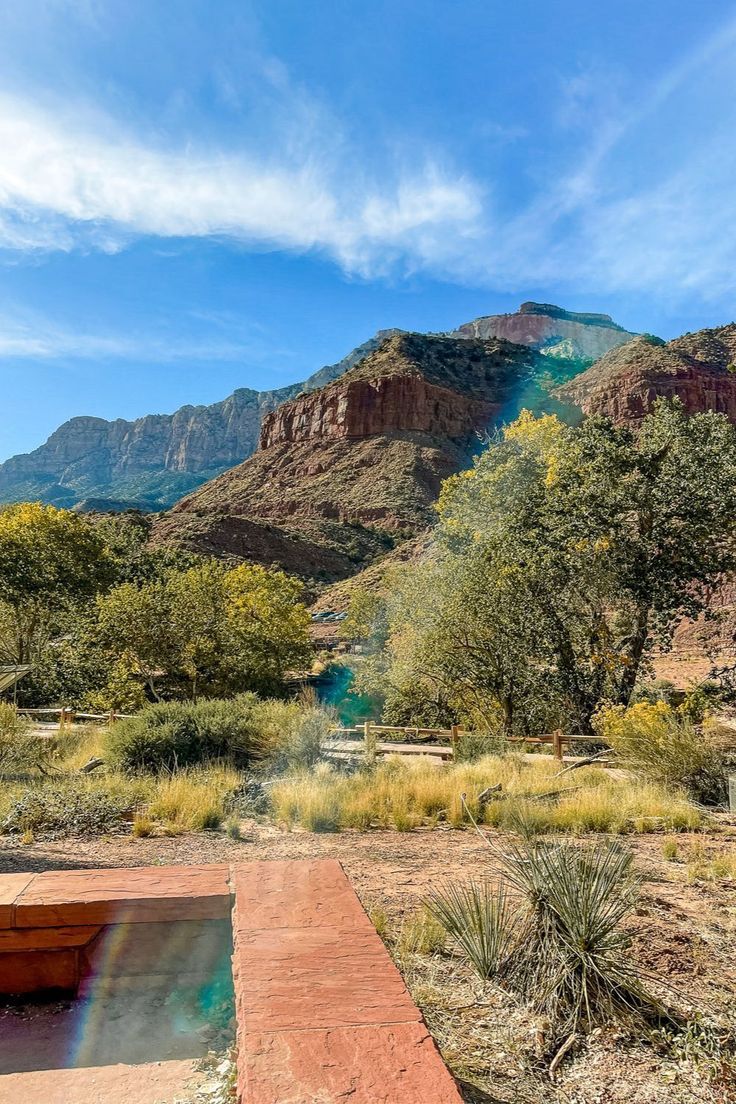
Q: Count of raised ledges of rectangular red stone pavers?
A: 2